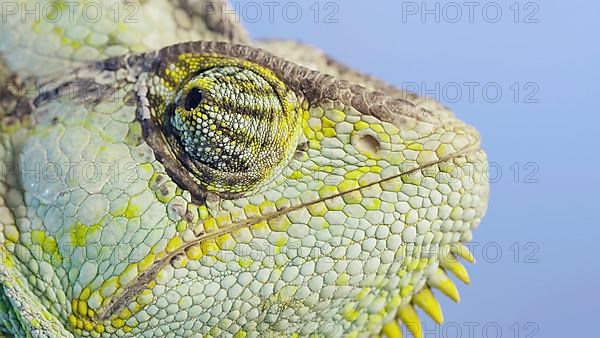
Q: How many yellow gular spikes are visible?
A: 6